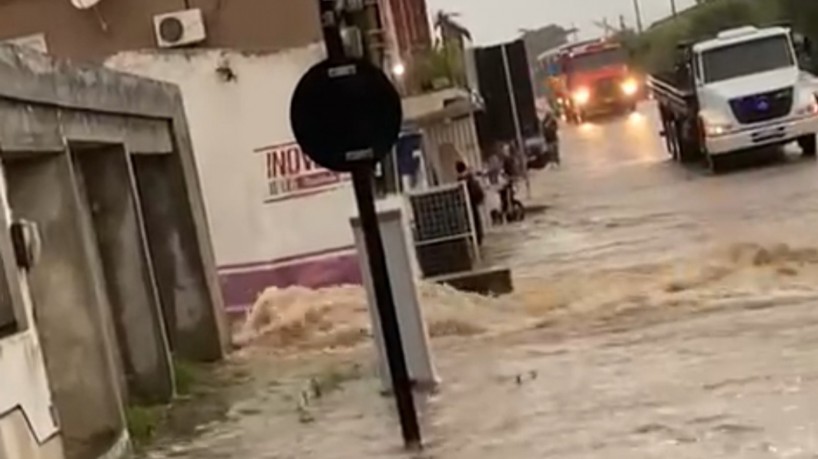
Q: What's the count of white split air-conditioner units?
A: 1